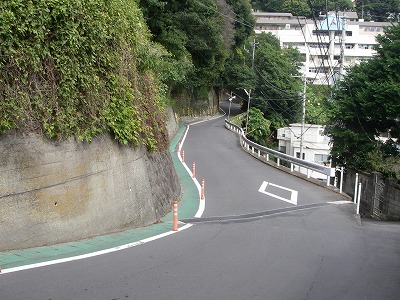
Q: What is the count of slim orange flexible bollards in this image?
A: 5